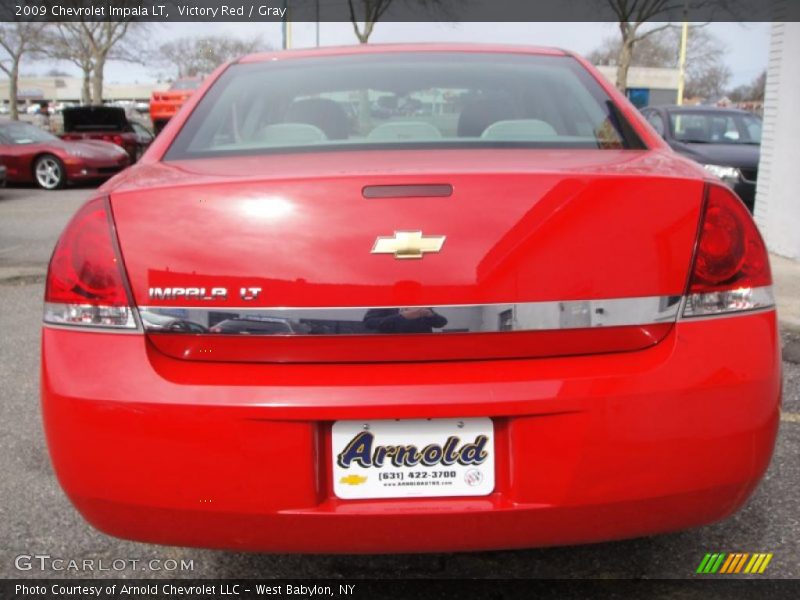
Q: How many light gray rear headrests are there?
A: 3